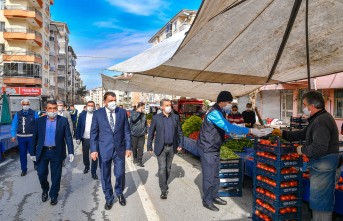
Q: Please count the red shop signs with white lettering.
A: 1